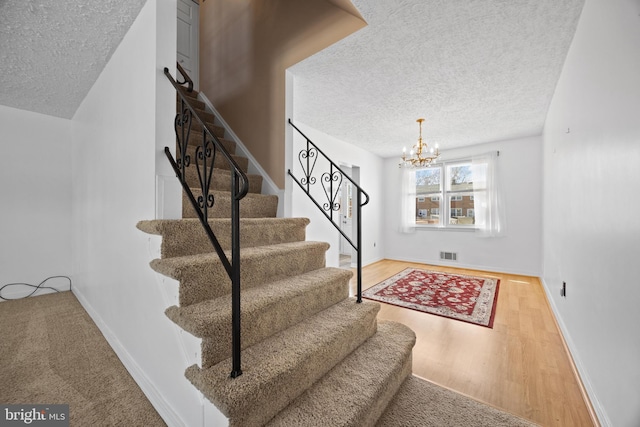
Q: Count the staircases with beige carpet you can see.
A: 1